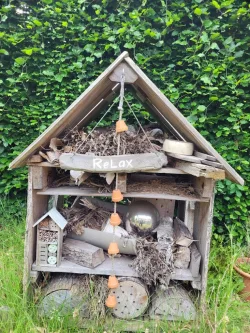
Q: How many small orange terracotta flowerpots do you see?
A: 6